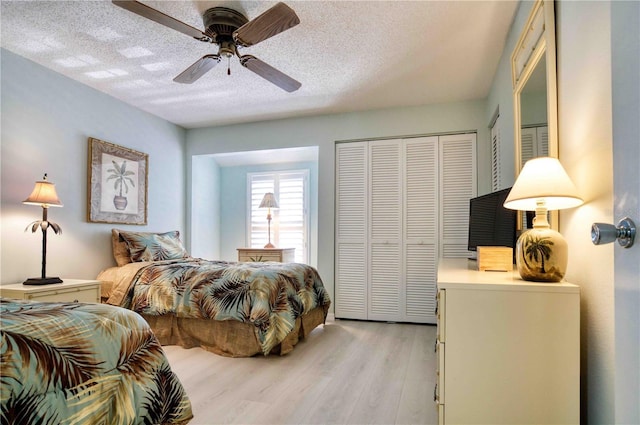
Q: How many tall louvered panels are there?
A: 4